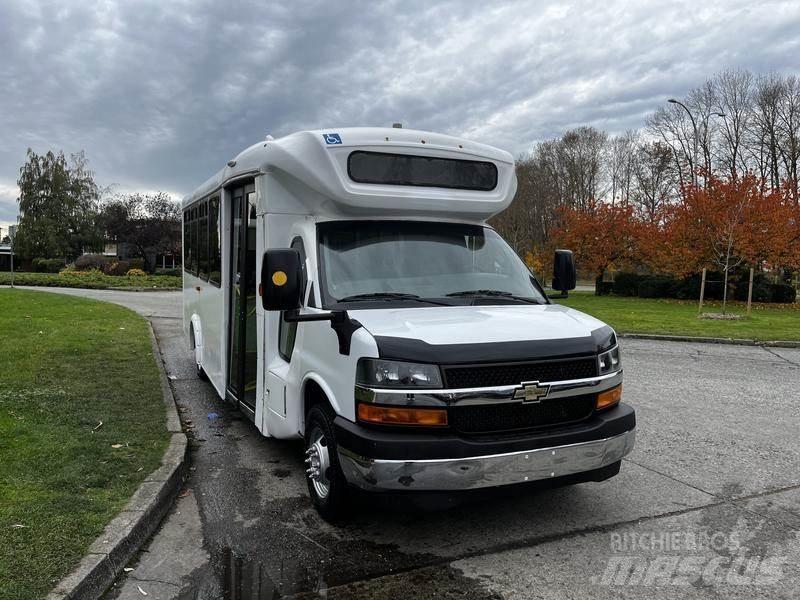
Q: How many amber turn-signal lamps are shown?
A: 2